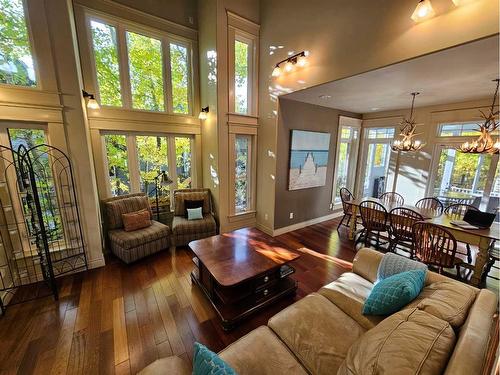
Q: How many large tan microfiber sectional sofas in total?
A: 1